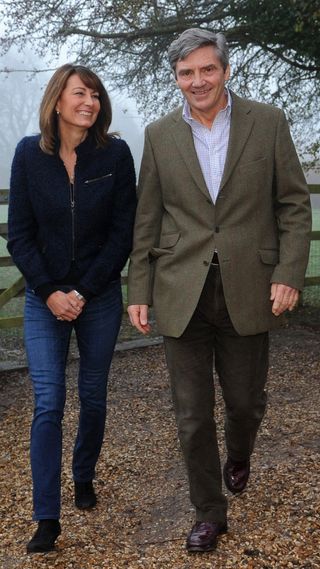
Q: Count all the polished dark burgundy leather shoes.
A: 2